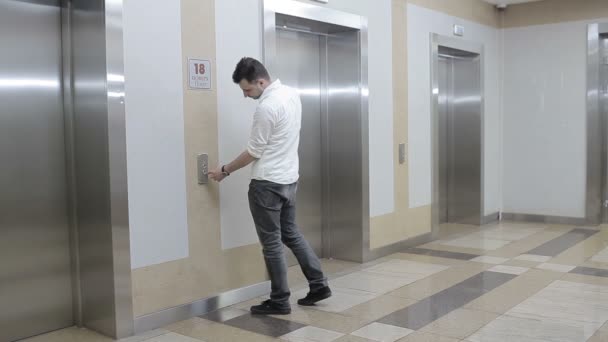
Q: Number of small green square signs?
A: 0